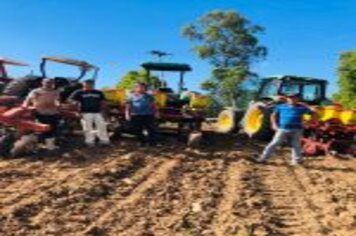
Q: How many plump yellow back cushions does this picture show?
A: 0